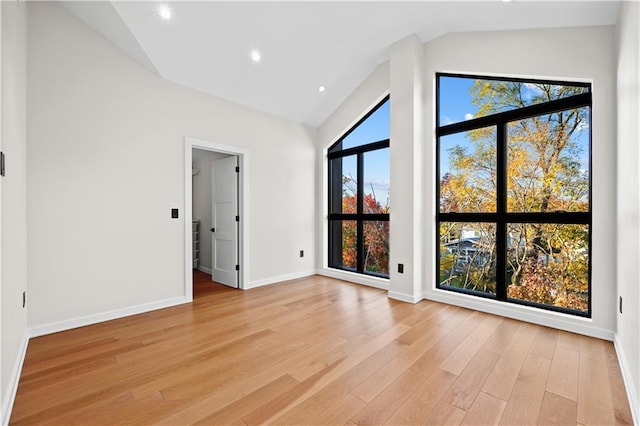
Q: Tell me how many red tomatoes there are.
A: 0